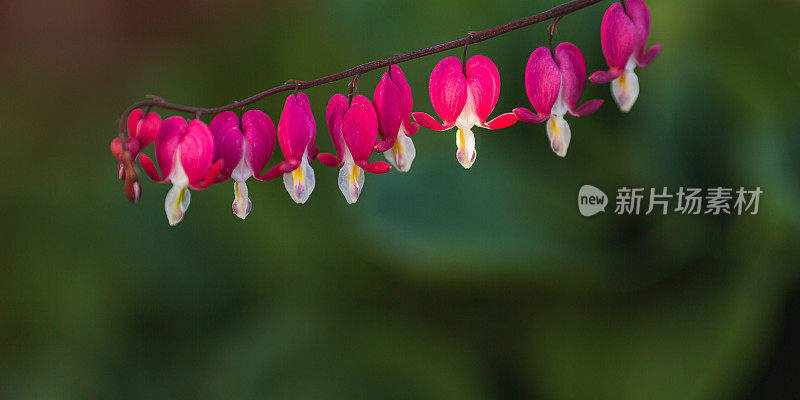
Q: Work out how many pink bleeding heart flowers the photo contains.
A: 8